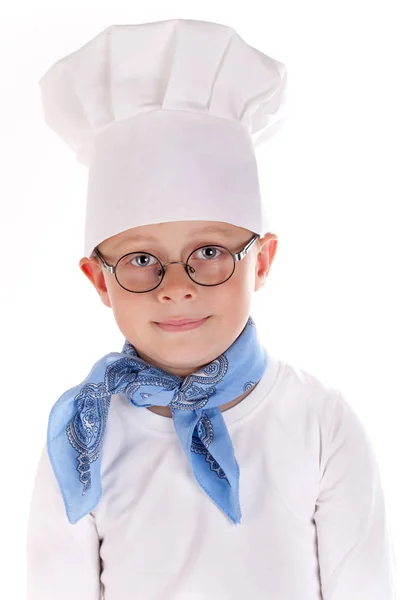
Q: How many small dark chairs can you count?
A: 0